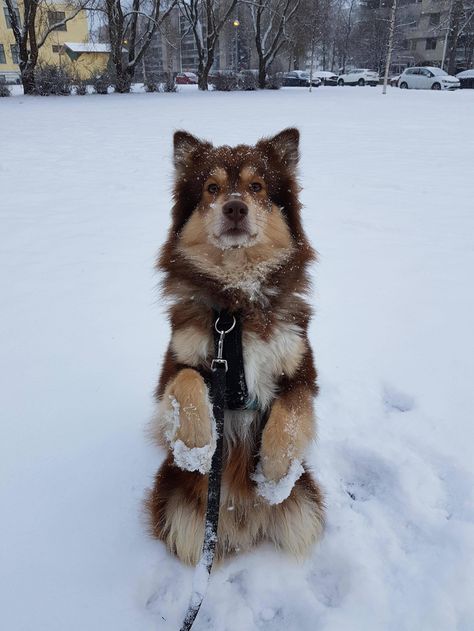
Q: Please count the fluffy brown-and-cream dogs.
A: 1